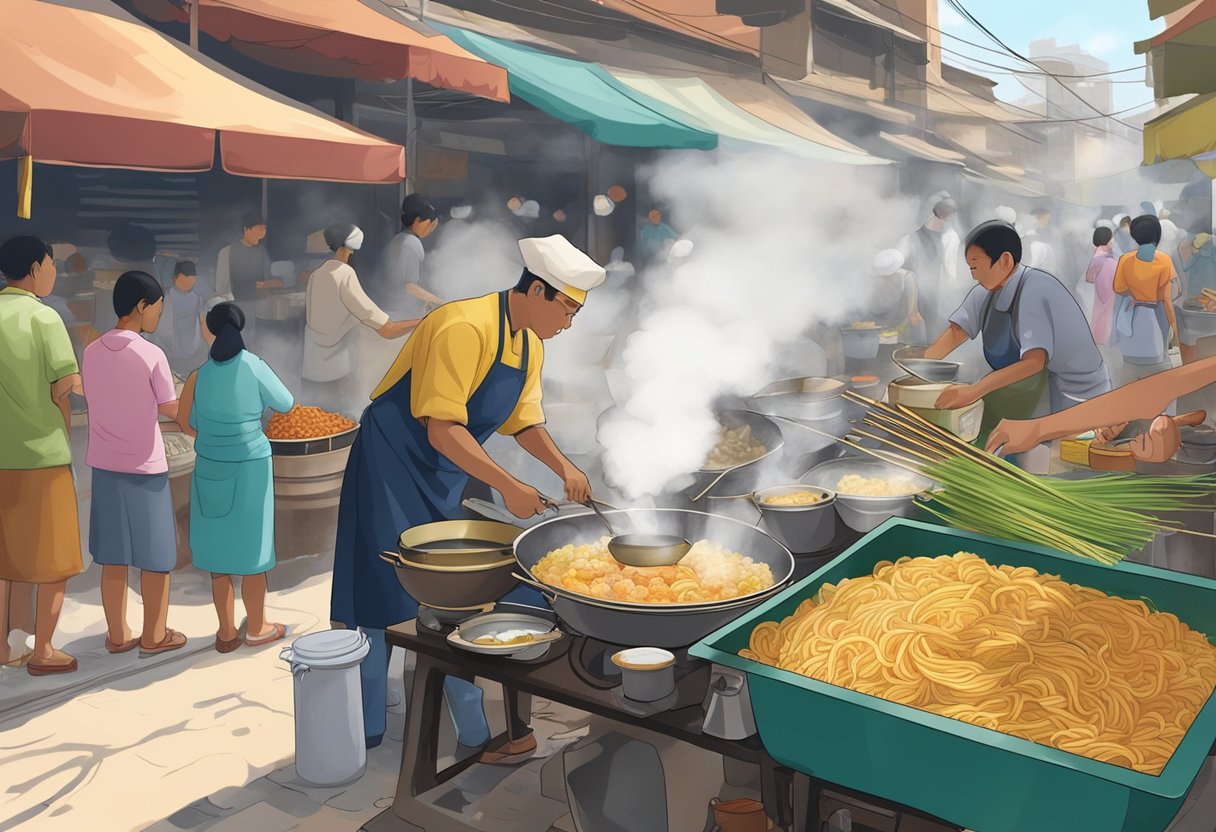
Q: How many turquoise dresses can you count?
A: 1